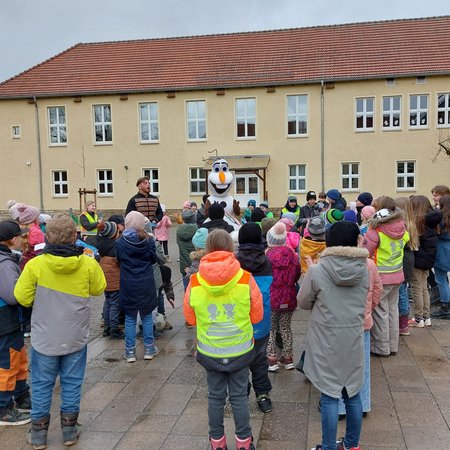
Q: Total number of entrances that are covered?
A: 1